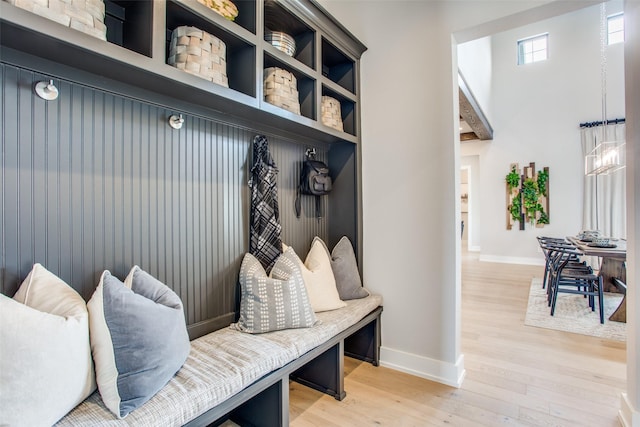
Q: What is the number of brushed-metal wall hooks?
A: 3